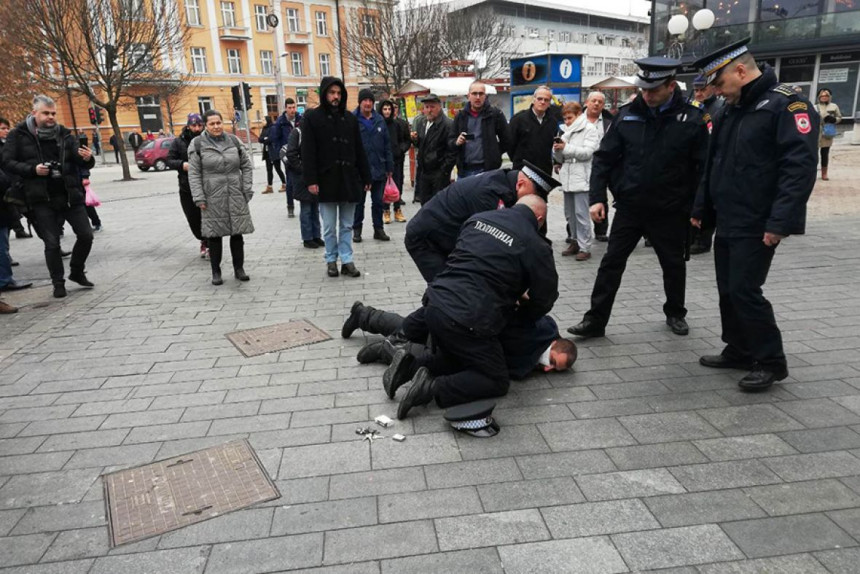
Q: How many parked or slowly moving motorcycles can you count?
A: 0